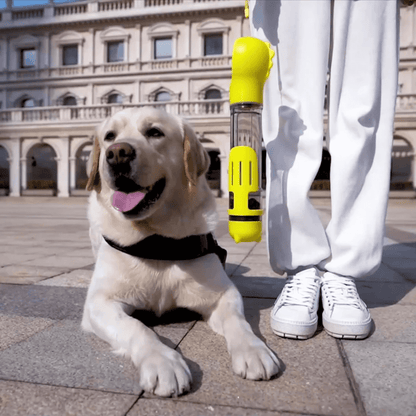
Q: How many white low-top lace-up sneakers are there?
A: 2